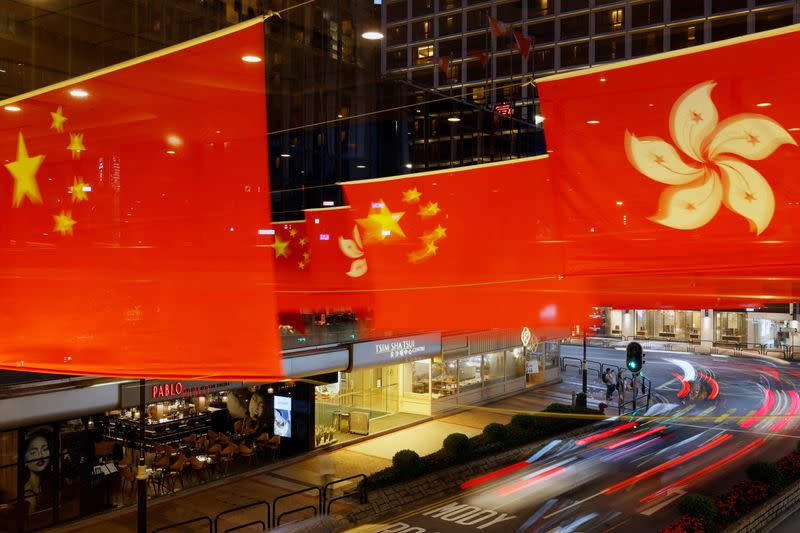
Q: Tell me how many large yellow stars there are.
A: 3